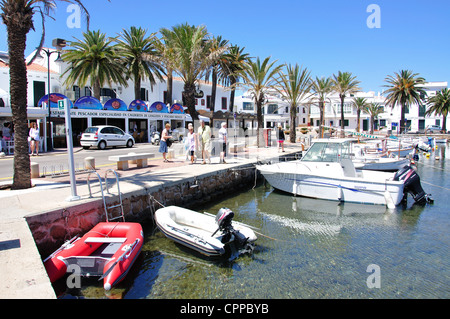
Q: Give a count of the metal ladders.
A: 1